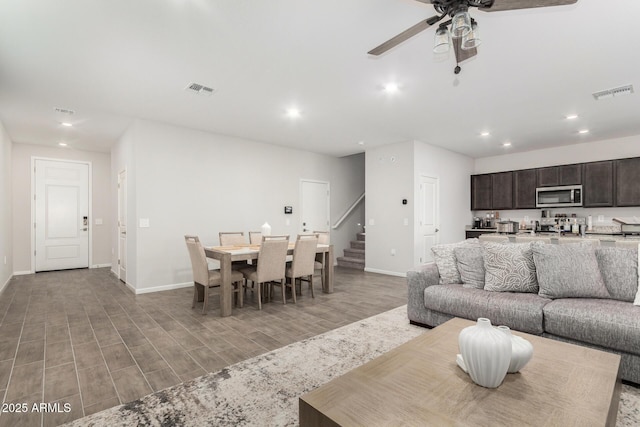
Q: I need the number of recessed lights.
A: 8